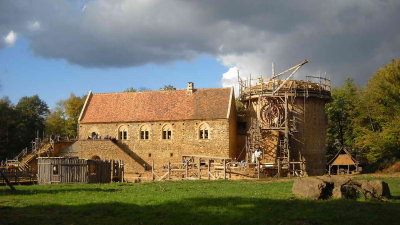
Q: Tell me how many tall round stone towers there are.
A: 1